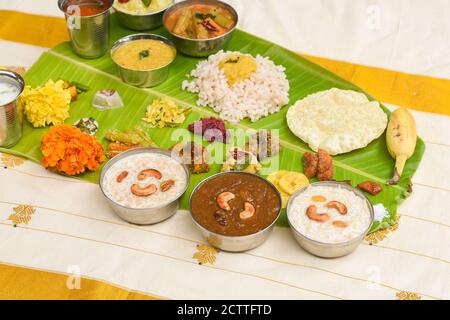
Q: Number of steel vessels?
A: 8